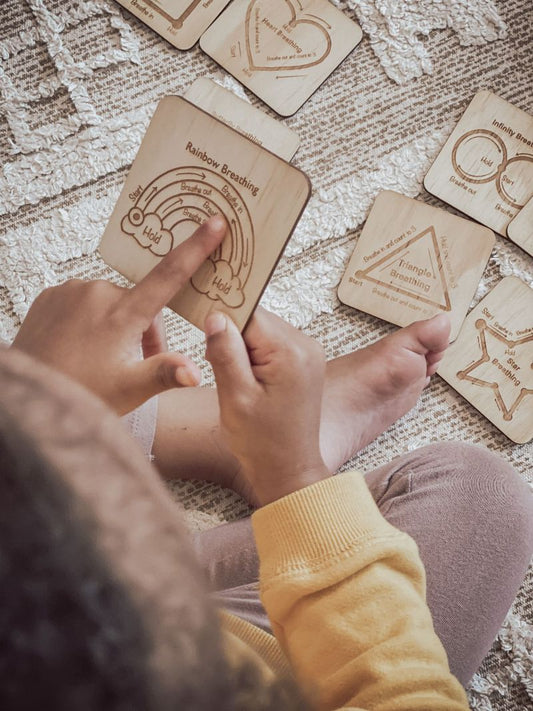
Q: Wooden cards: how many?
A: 8